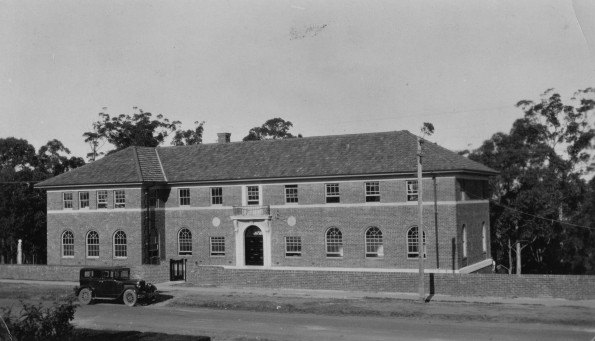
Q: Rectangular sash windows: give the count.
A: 13